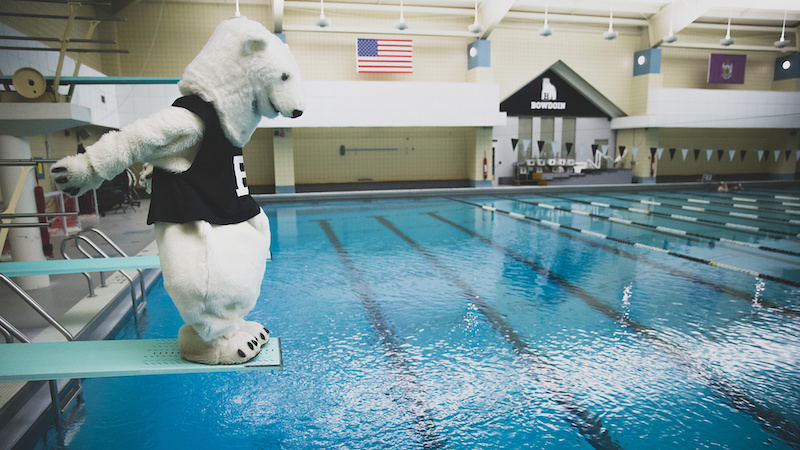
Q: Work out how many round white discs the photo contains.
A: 3